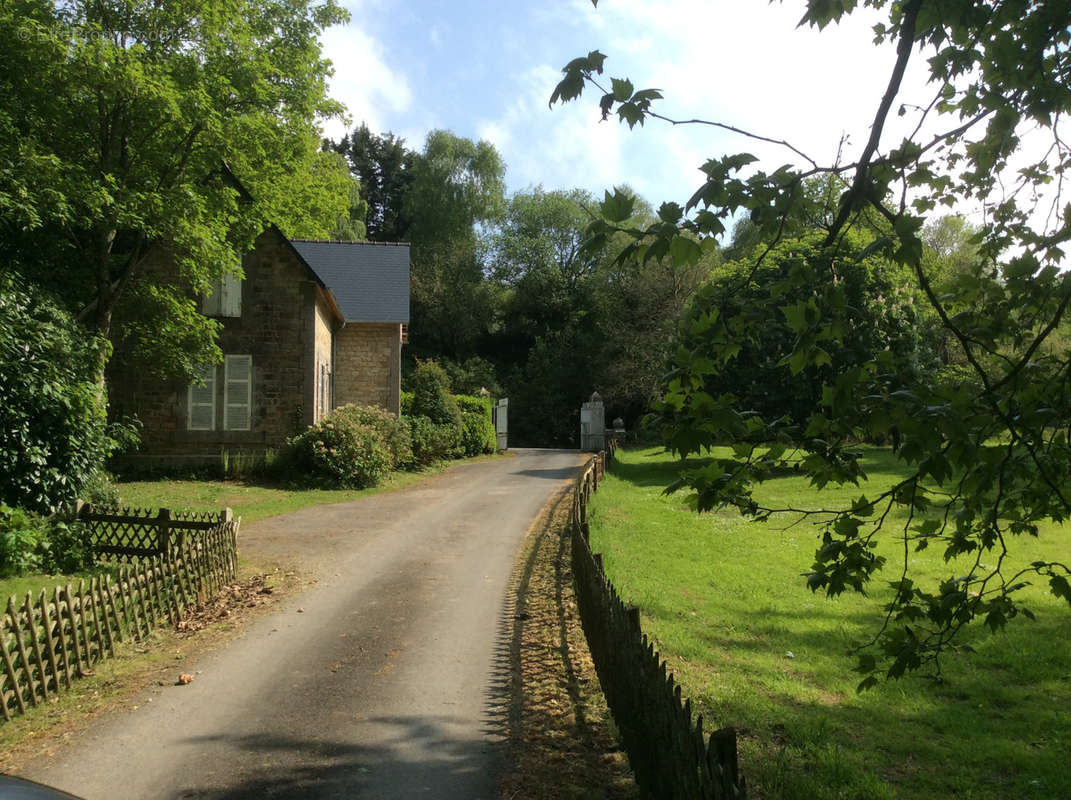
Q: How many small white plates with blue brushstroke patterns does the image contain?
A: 0